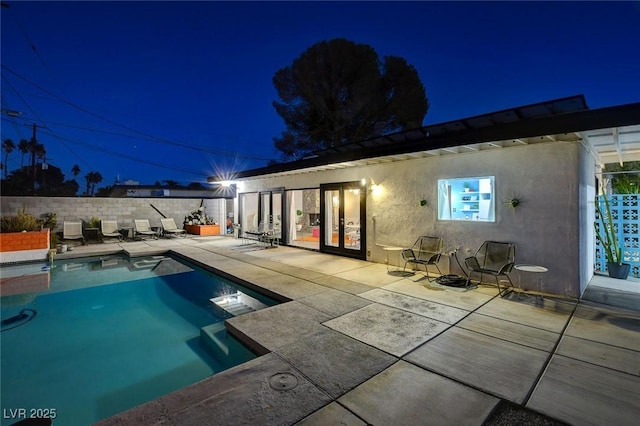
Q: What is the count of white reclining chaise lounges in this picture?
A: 4